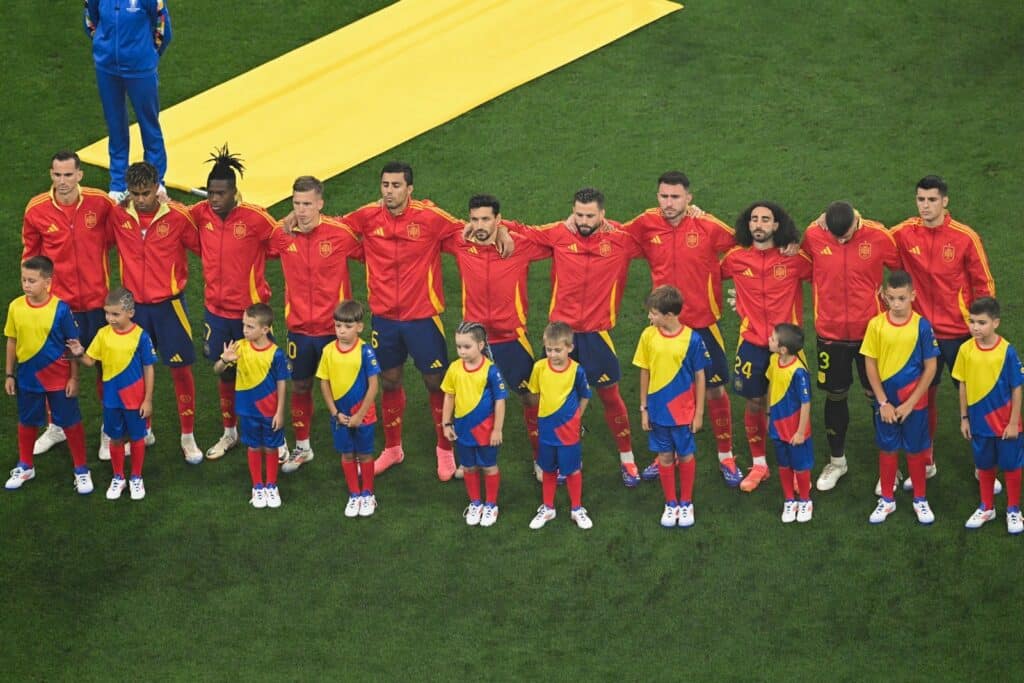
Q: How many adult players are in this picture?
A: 11